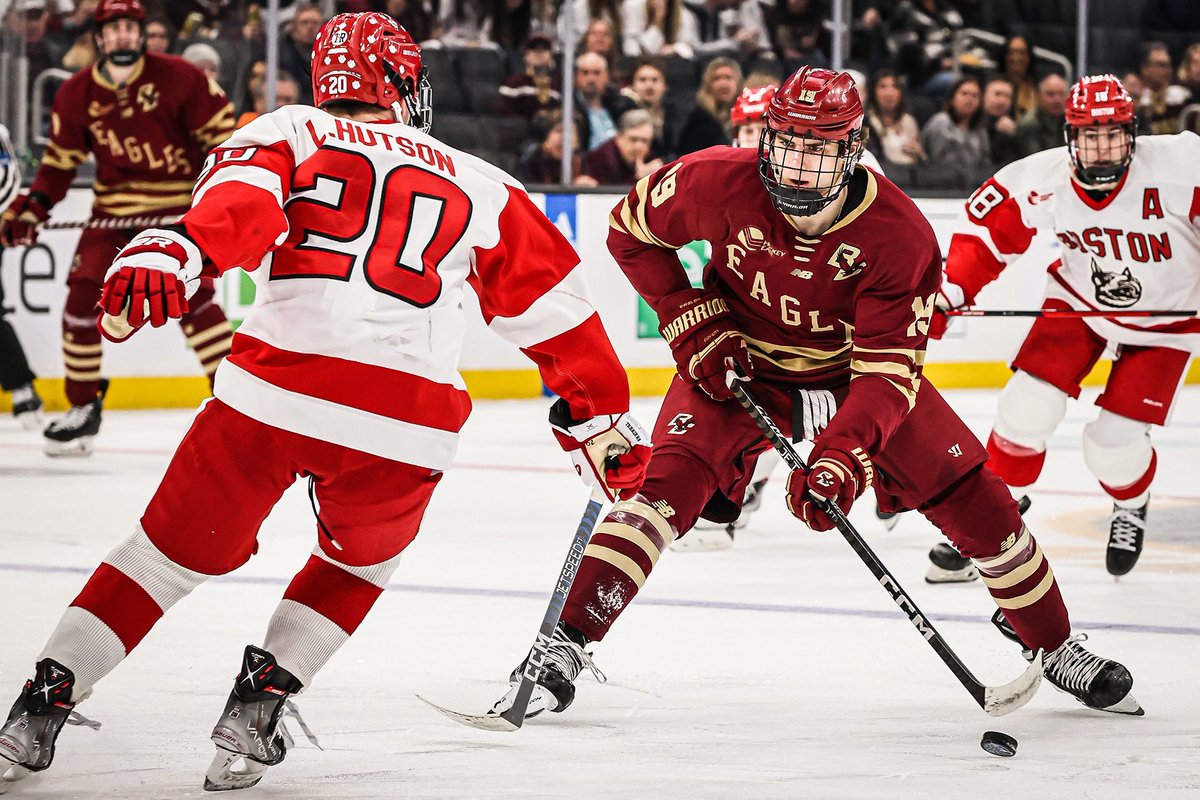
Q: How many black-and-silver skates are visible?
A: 2